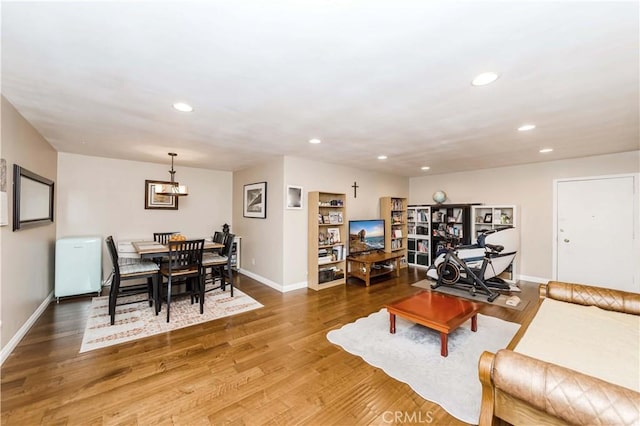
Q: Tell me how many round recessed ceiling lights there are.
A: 7